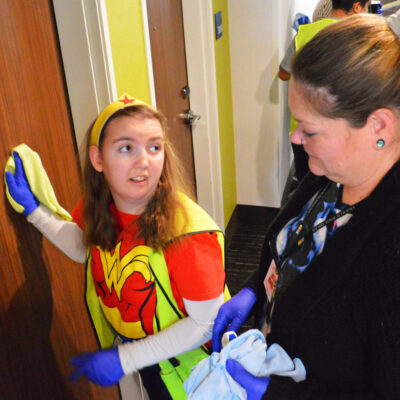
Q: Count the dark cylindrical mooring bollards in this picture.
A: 0